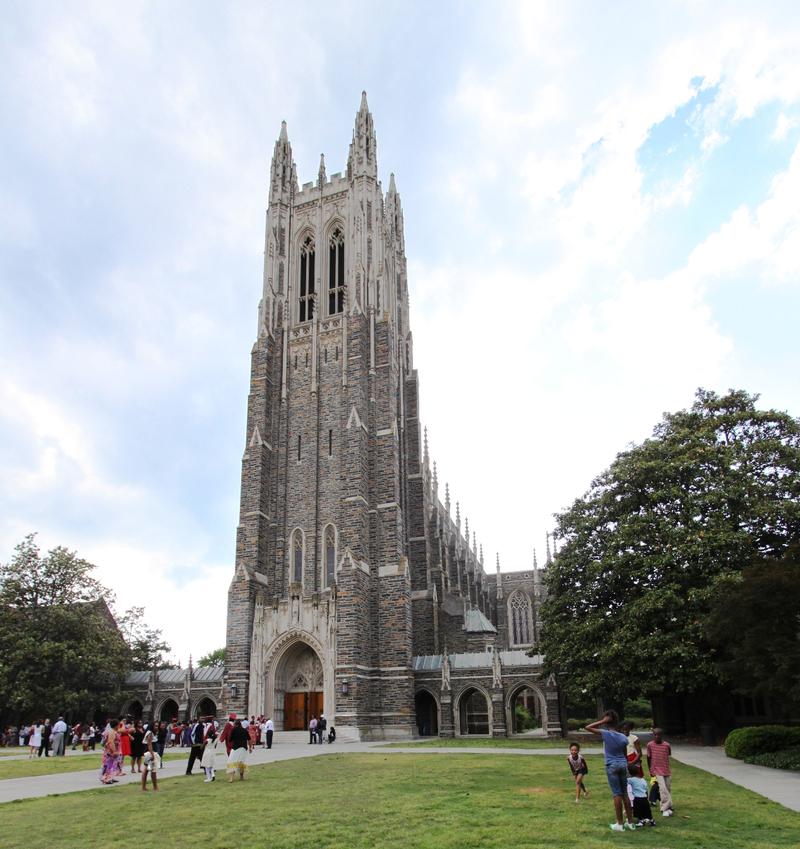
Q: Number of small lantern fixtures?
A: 2